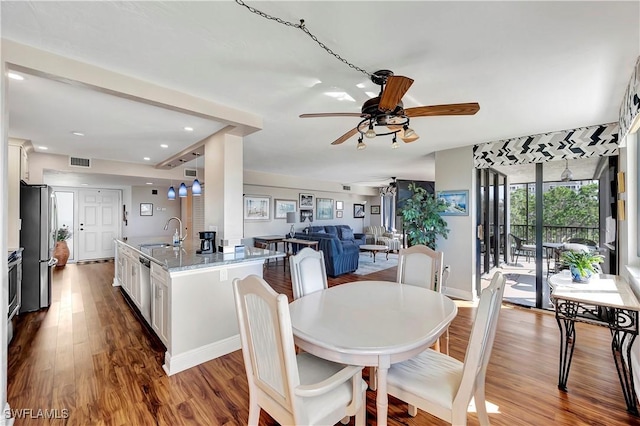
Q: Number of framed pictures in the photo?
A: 11